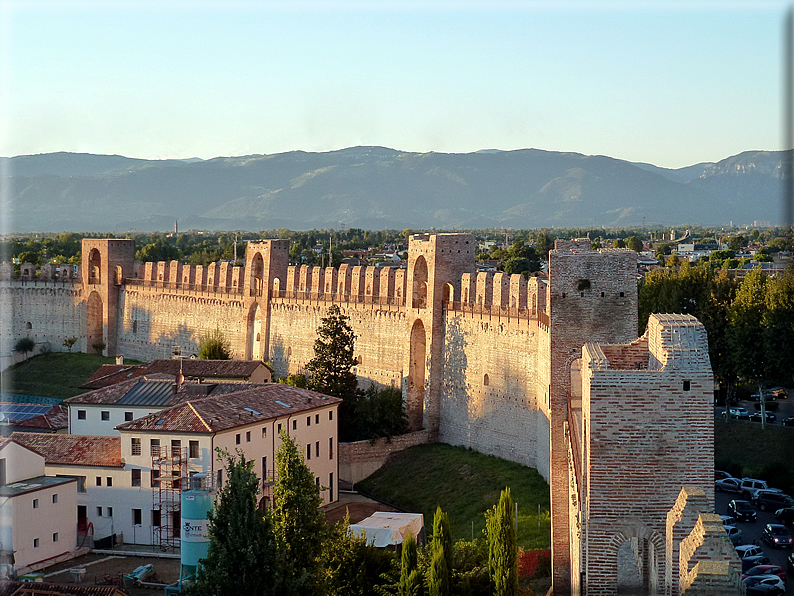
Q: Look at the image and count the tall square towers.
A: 5